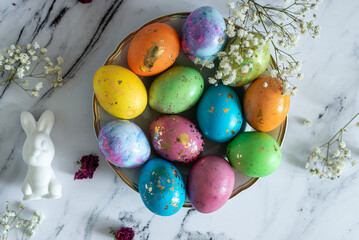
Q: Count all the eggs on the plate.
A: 12